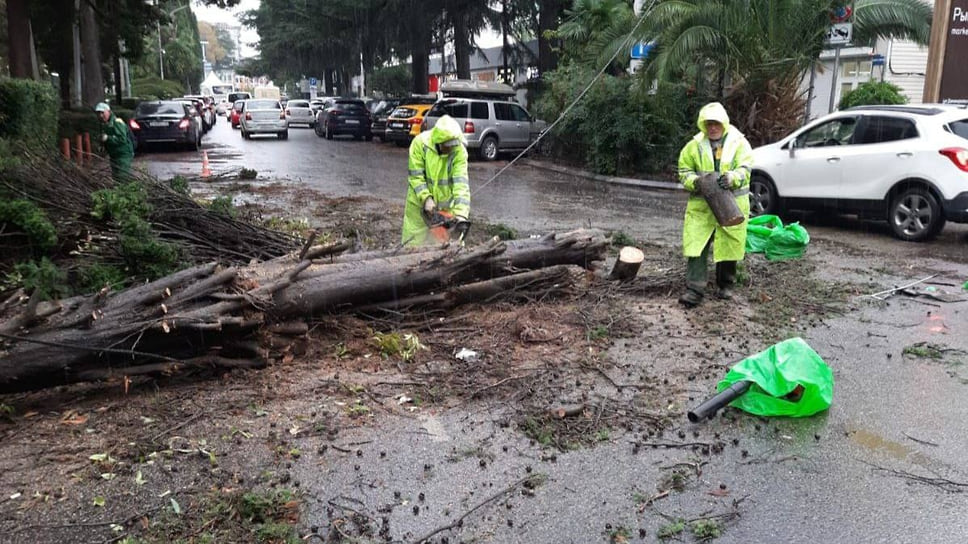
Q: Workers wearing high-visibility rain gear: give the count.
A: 2